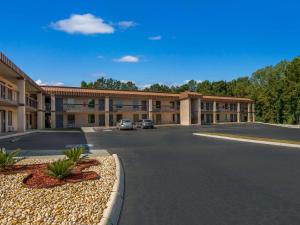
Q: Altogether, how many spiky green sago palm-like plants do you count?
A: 3